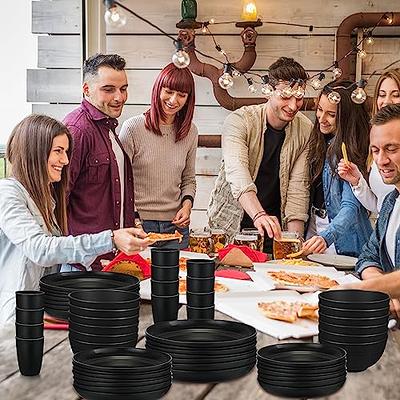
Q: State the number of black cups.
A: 12